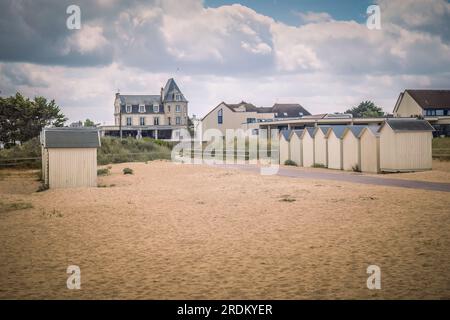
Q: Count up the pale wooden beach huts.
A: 9